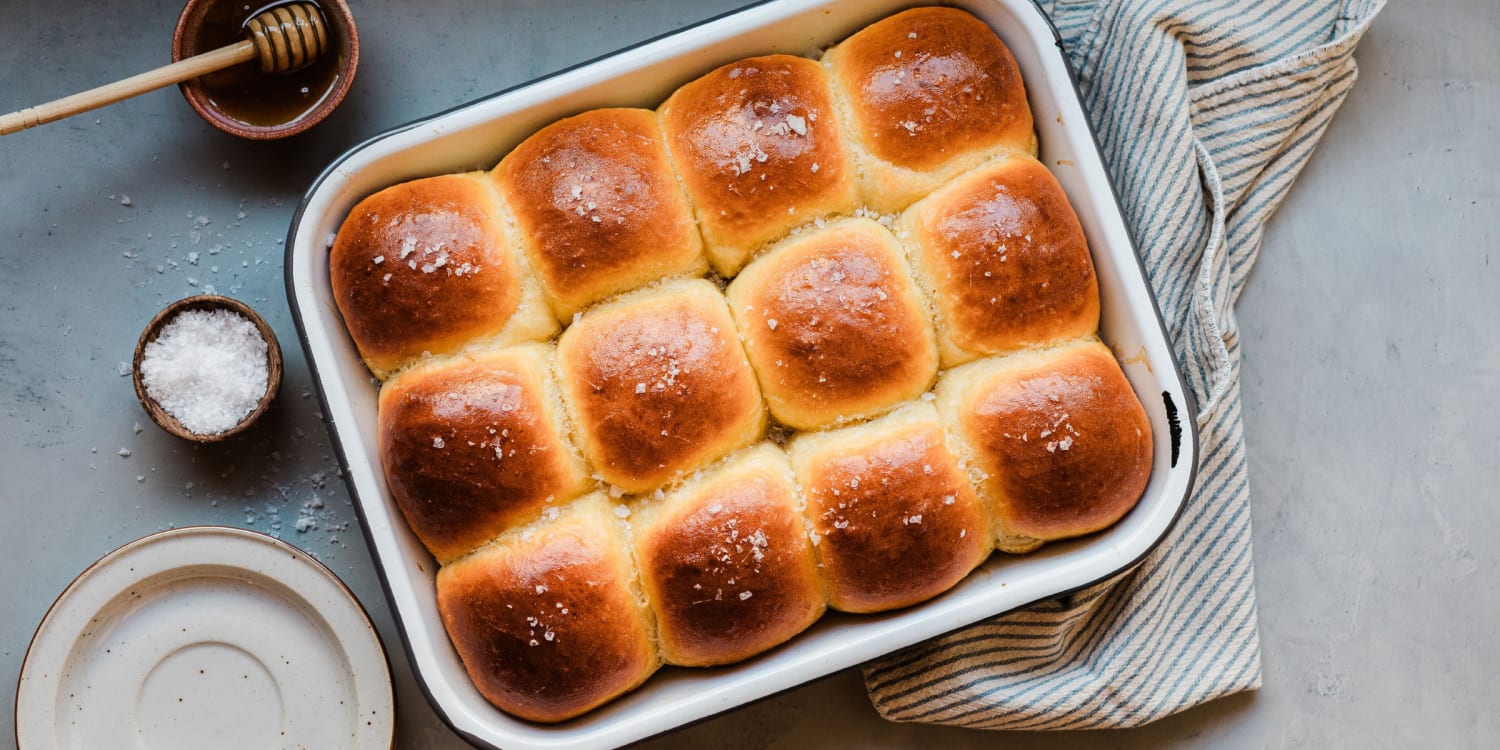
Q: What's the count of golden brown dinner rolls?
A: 12